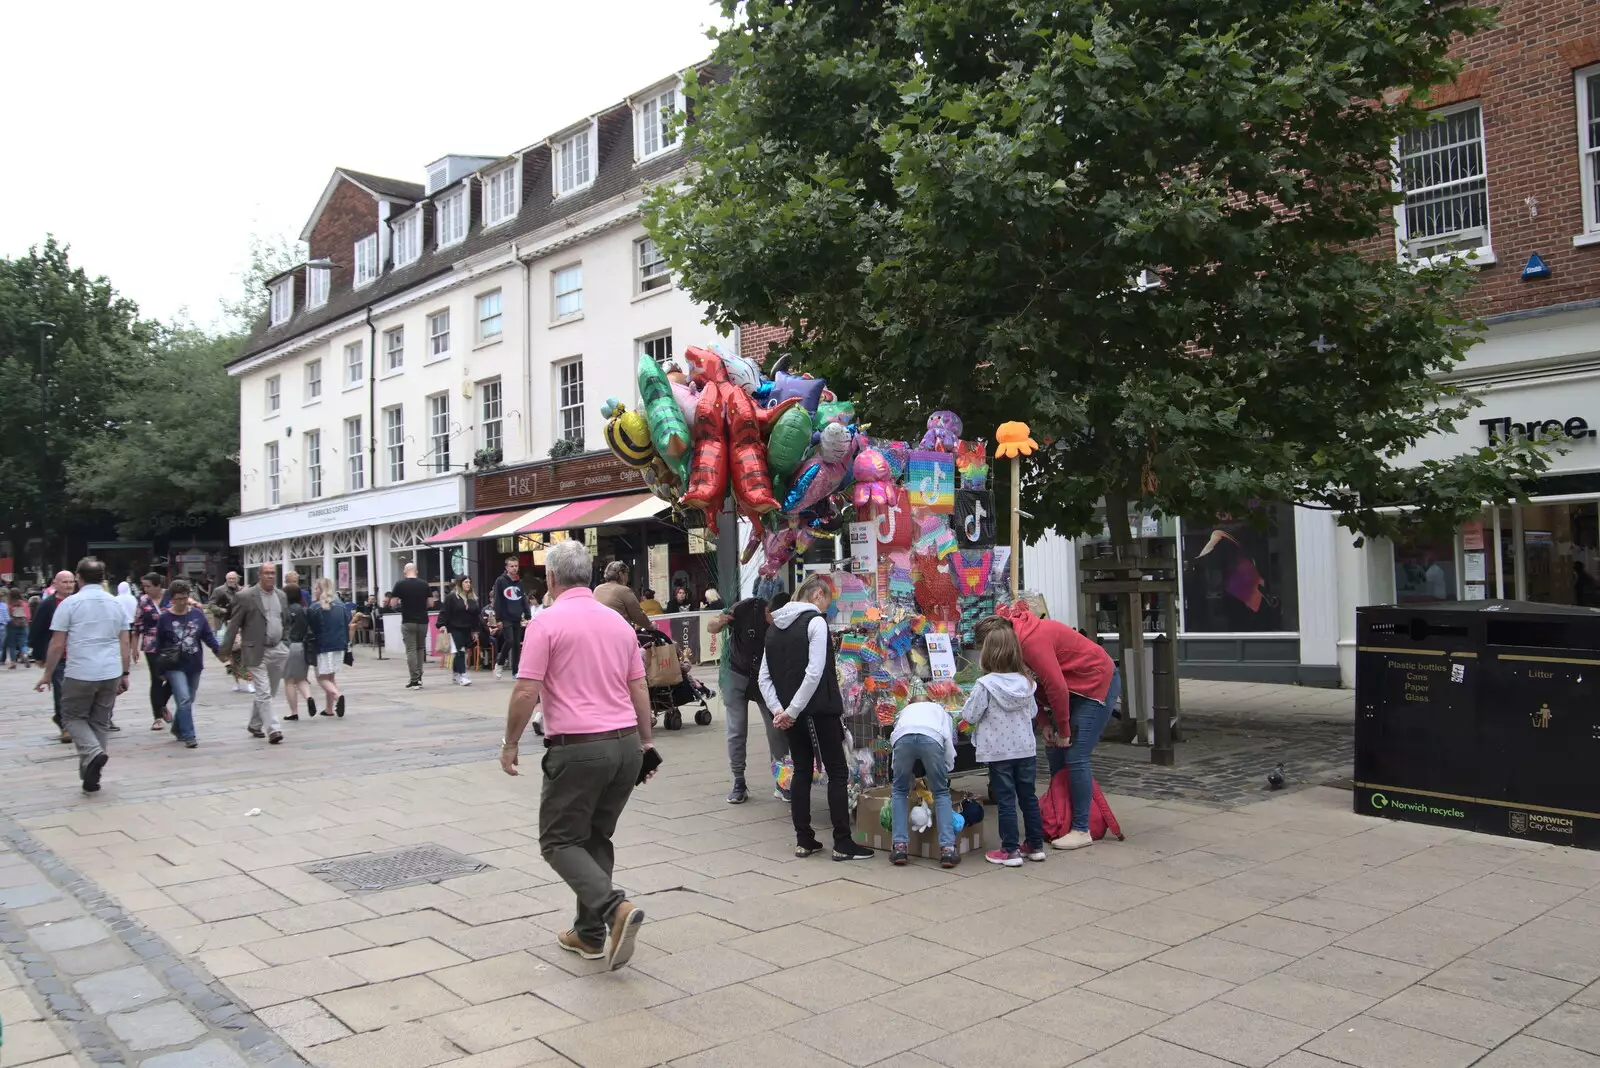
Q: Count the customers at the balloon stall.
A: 4